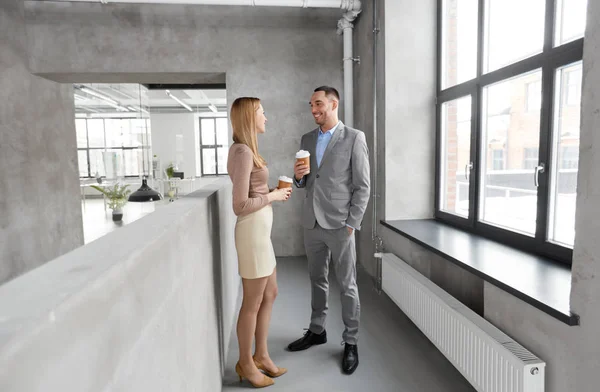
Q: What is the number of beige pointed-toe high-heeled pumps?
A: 2